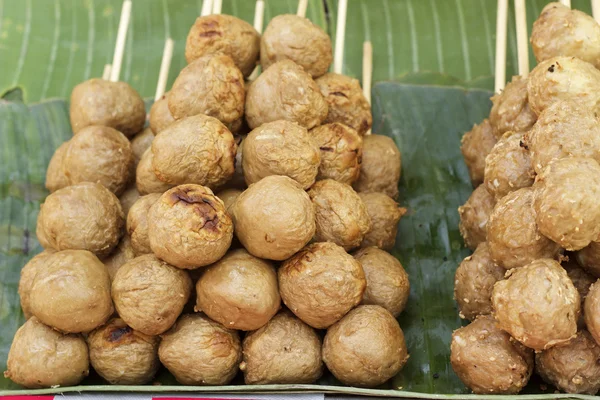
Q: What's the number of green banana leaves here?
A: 2